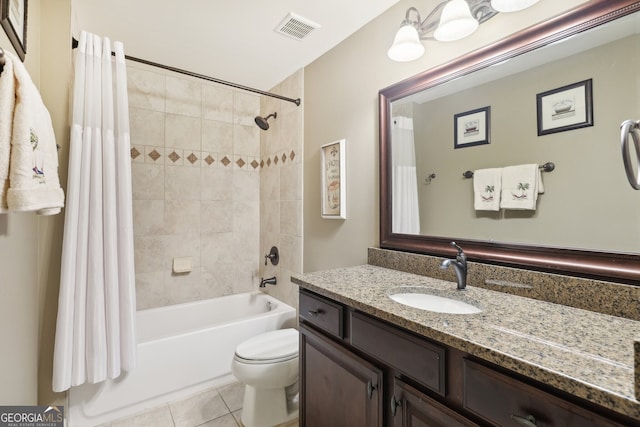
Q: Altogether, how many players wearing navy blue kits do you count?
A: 0